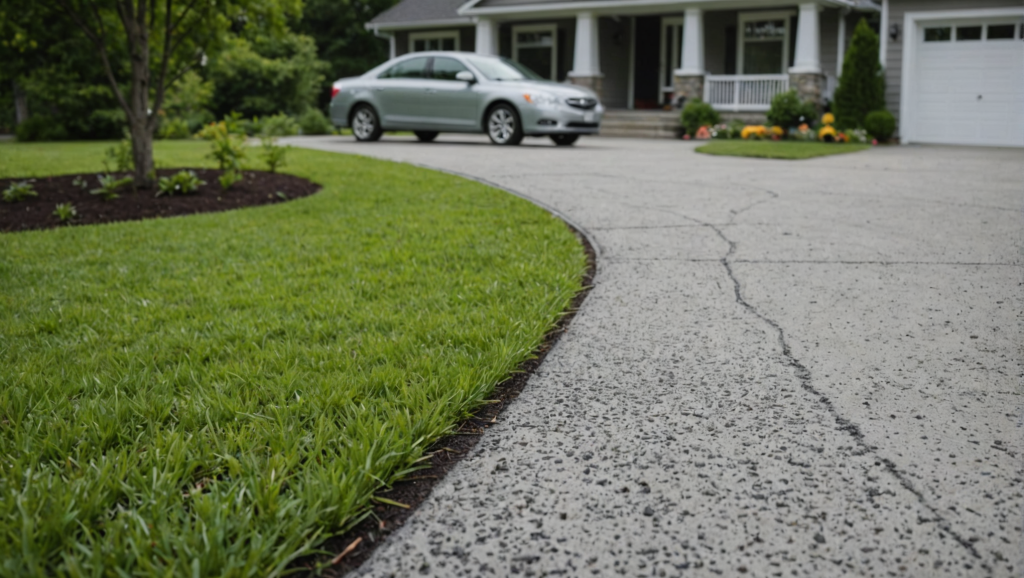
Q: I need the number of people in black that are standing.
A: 0